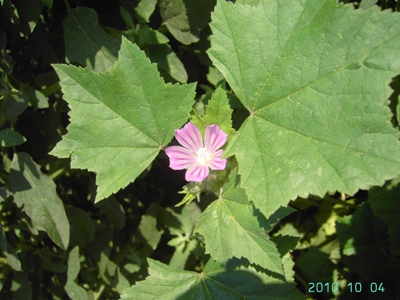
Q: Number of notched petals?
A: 5